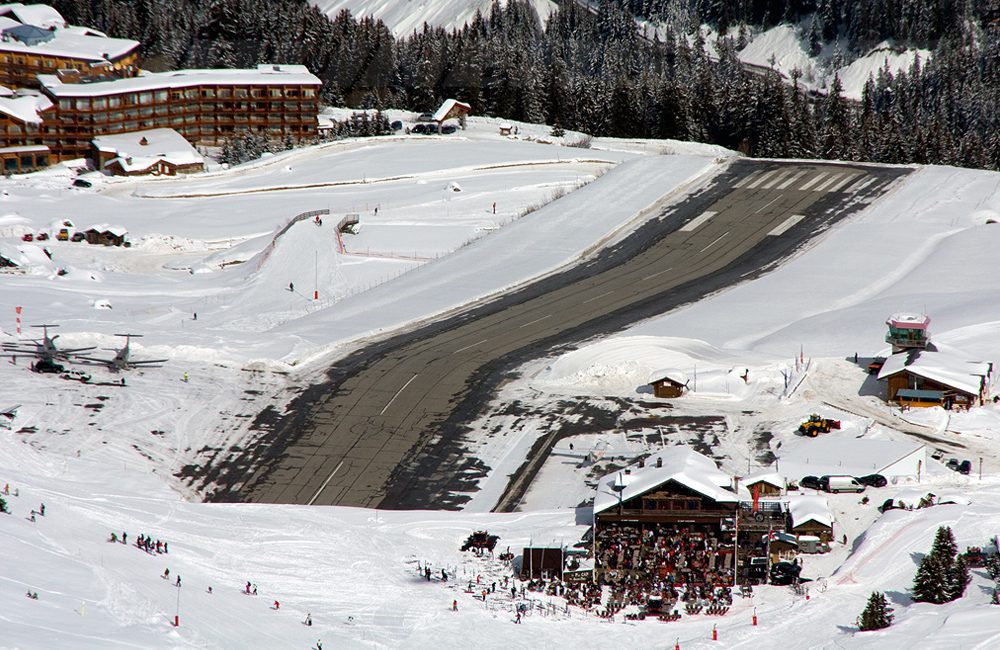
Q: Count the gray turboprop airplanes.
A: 2